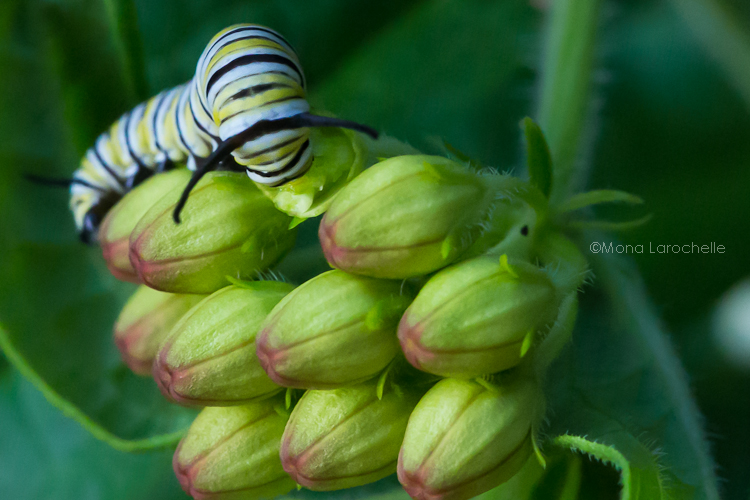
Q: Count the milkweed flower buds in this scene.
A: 10